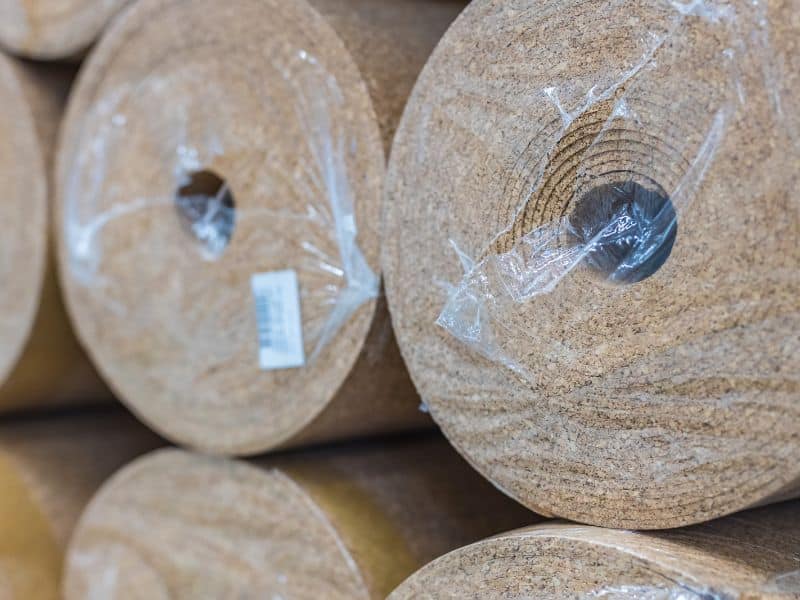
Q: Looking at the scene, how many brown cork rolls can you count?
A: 7